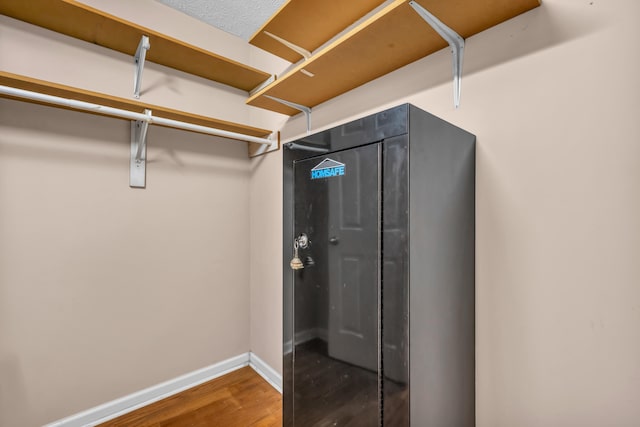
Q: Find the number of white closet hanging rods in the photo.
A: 1